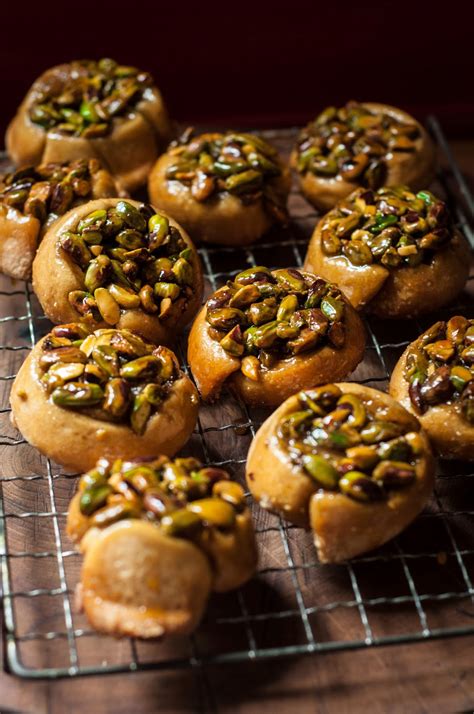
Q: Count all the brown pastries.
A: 11